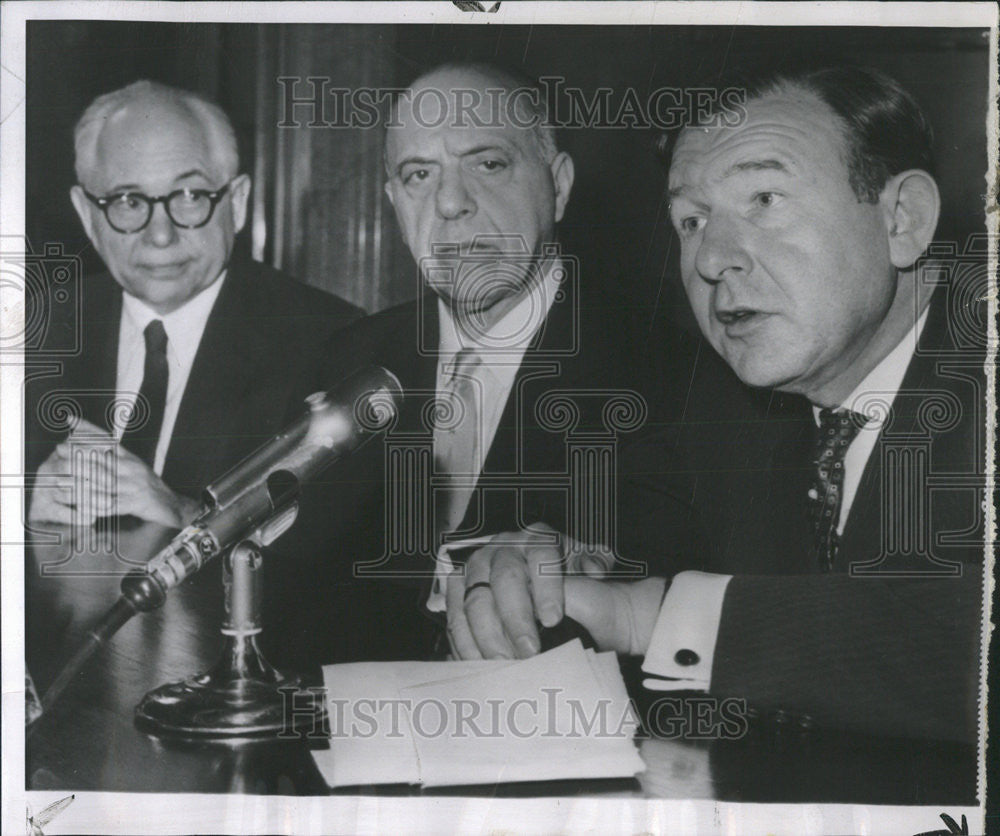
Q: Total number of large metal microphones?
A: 1